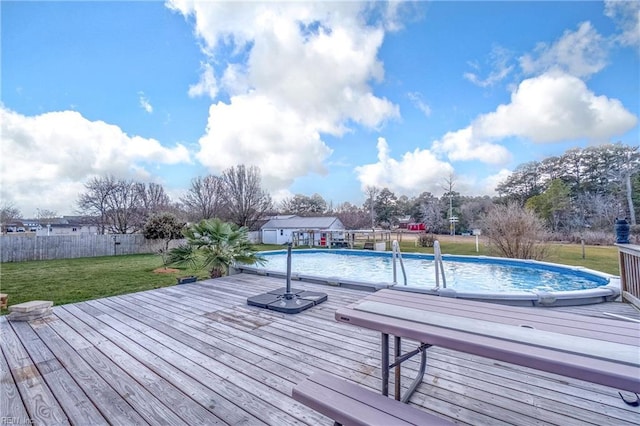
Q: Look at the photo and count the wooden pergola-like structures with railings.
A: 1